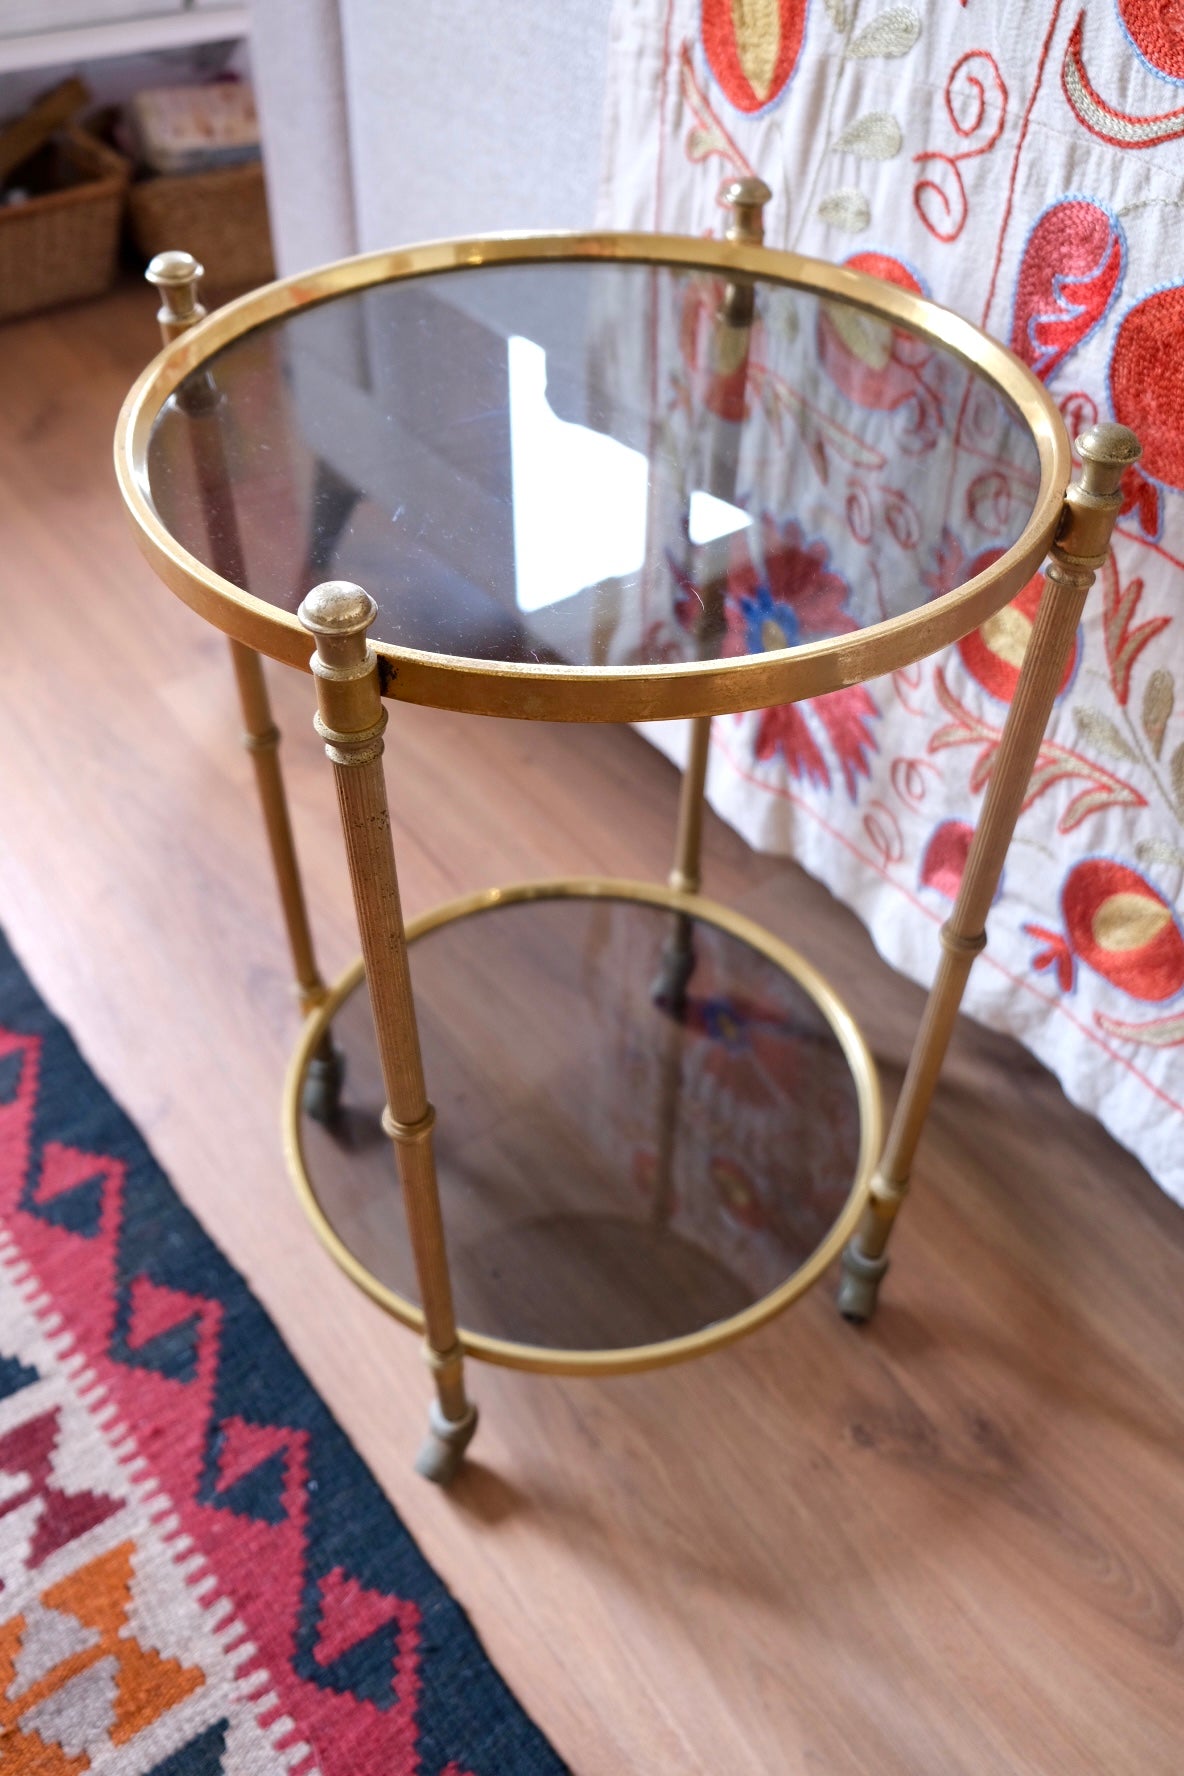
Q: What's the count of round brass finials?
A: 4